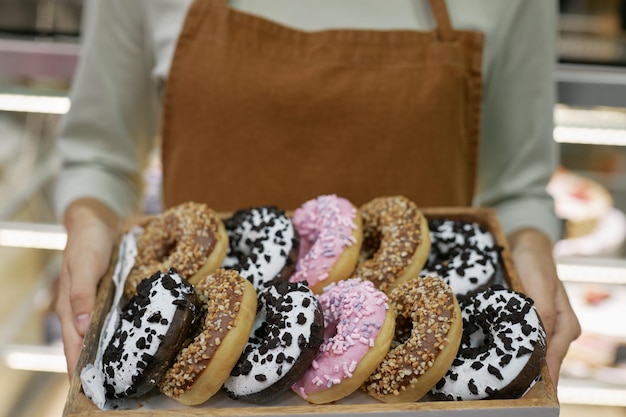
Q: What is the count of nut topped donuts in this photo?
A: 4